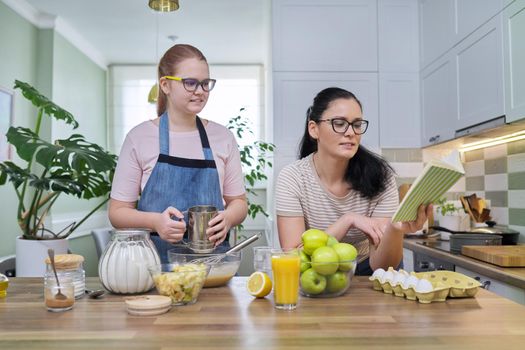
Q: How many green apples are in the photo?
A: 7